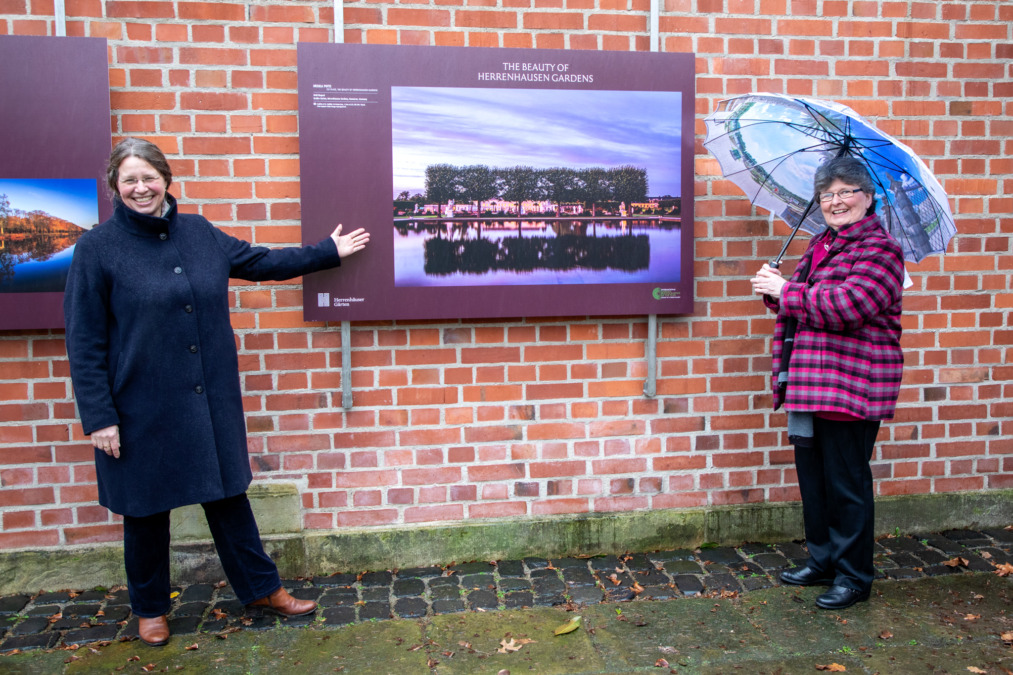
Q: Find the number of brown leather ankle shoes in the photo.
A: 2